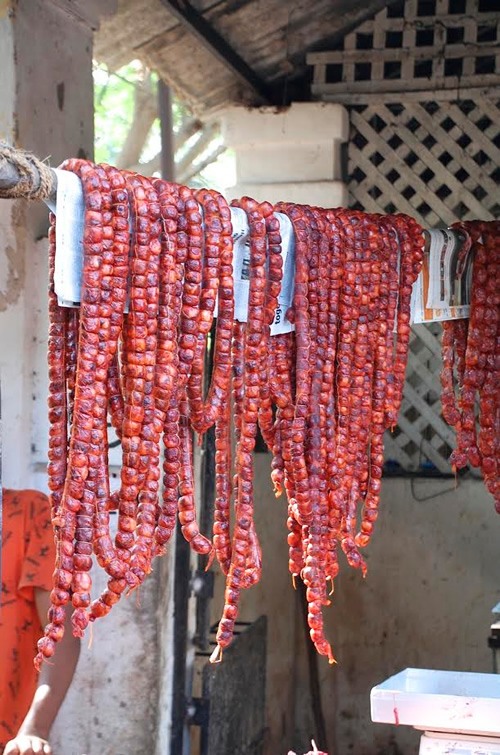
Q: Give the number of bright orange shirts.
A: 1